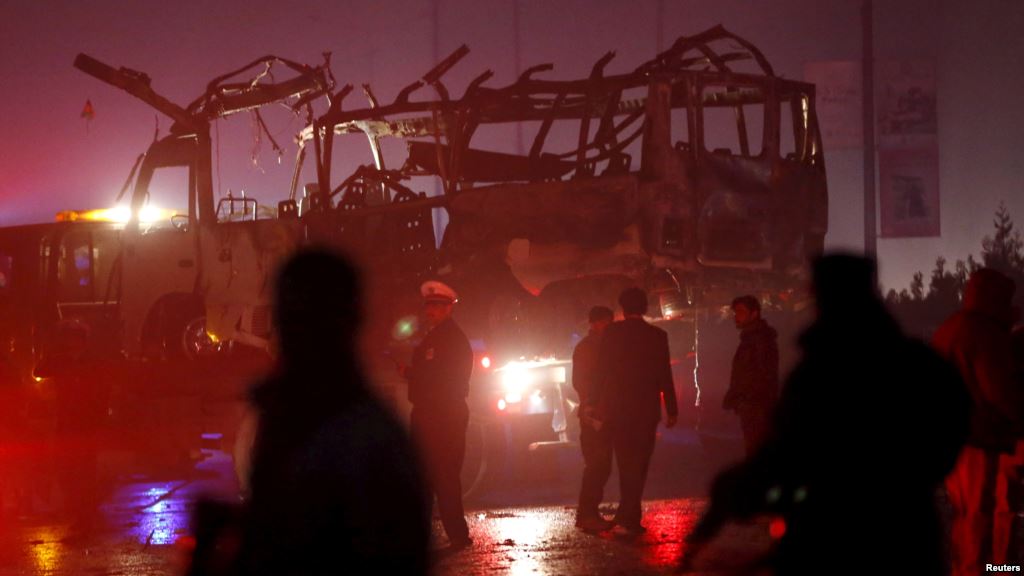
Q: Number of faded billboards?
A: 3